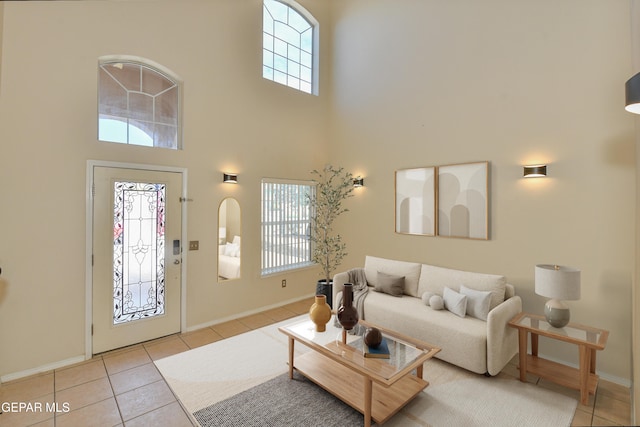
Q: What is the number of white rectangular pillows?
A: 2